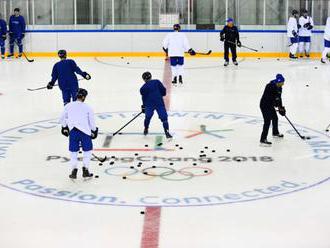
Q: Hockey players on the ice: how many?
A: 11